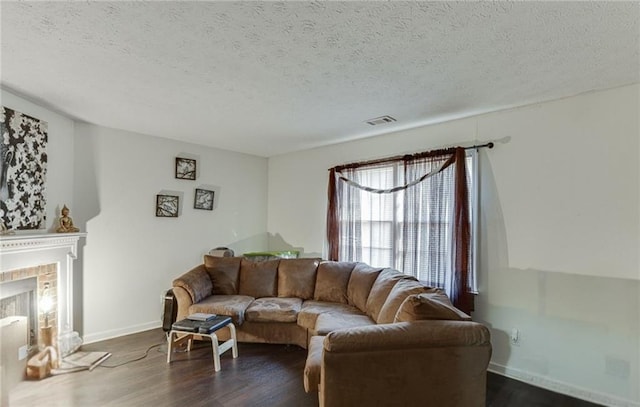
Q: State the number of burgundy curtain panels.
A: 2